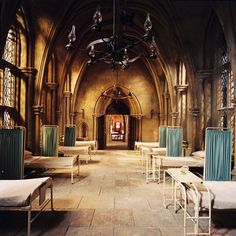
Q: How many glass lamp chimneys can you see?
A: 6